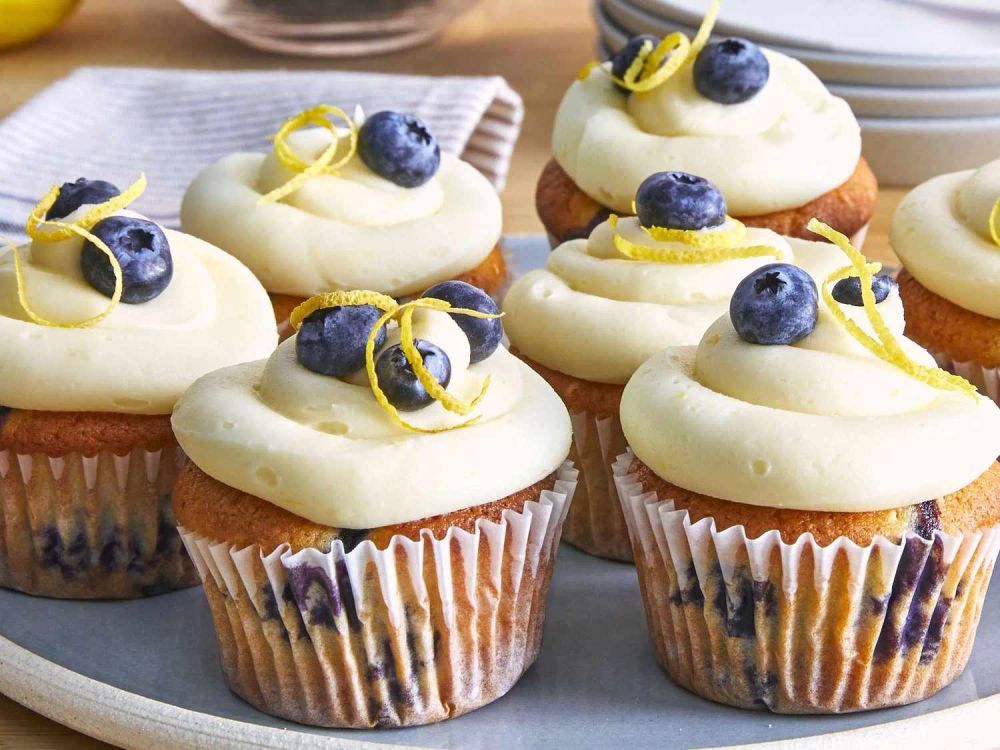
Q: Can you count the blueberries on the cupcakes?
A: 11